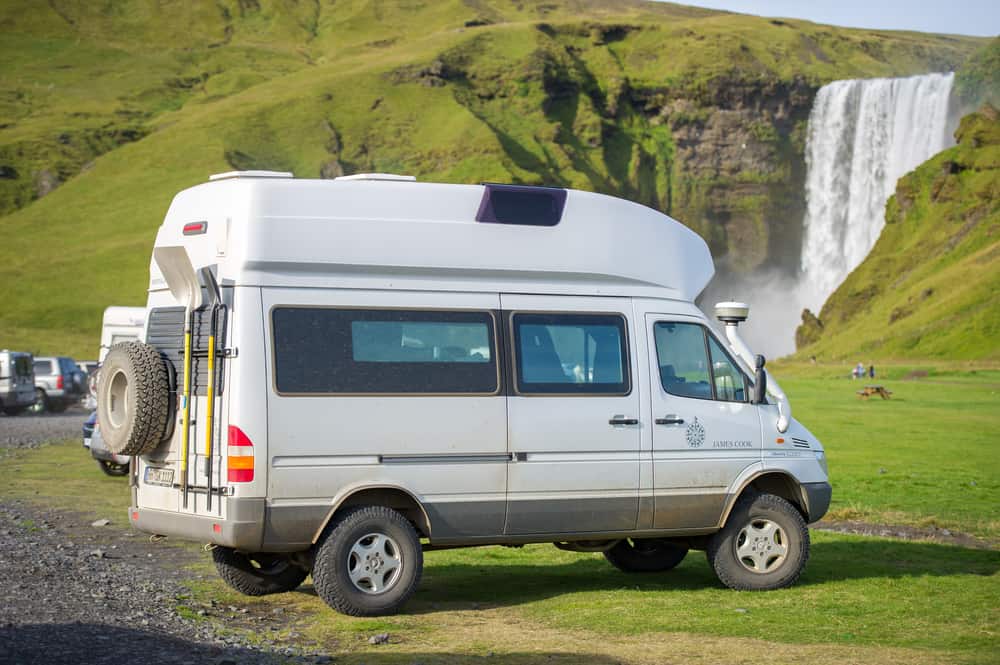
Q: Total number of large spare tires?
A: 1